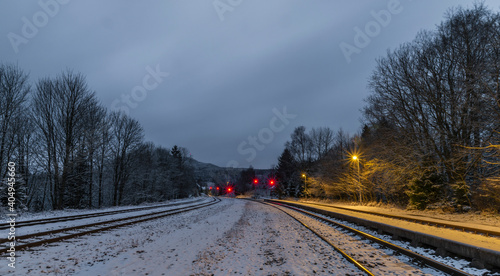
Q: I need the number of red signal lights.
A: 5